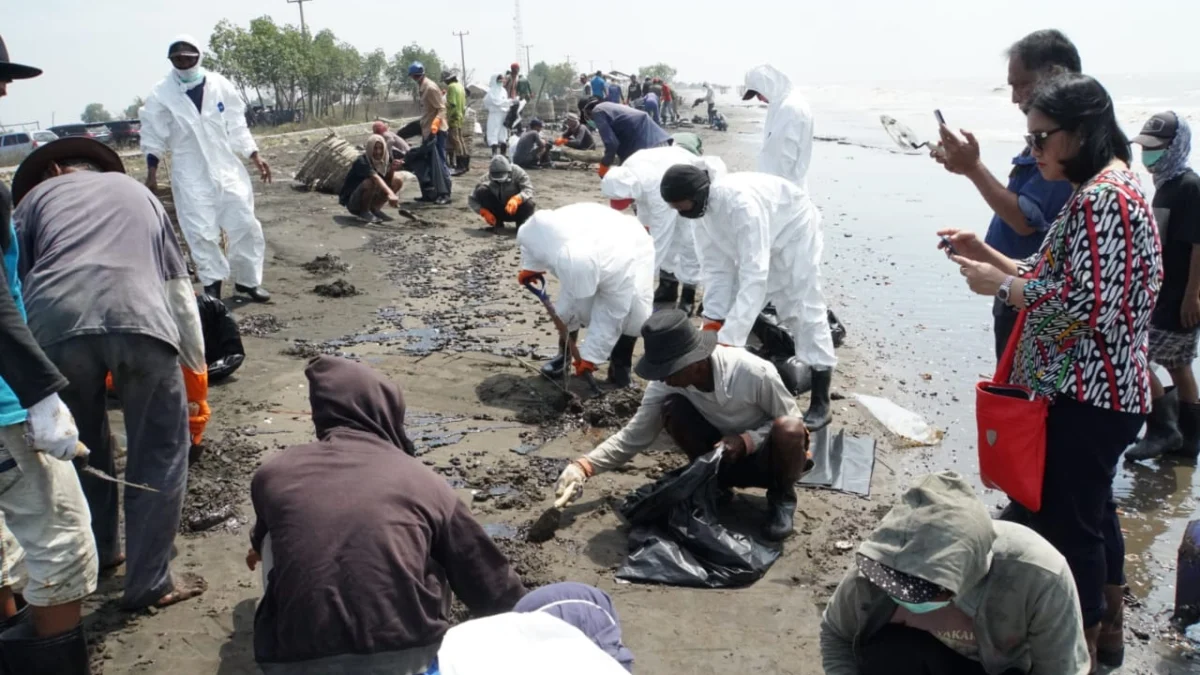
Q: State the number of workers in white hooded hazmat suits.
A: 6